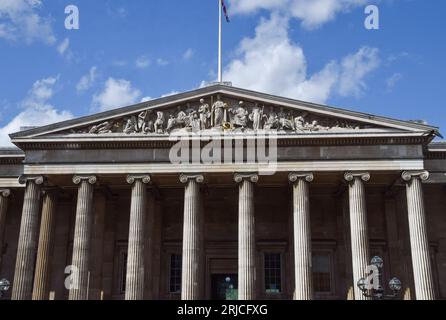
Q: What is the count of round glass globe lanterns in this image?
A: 4